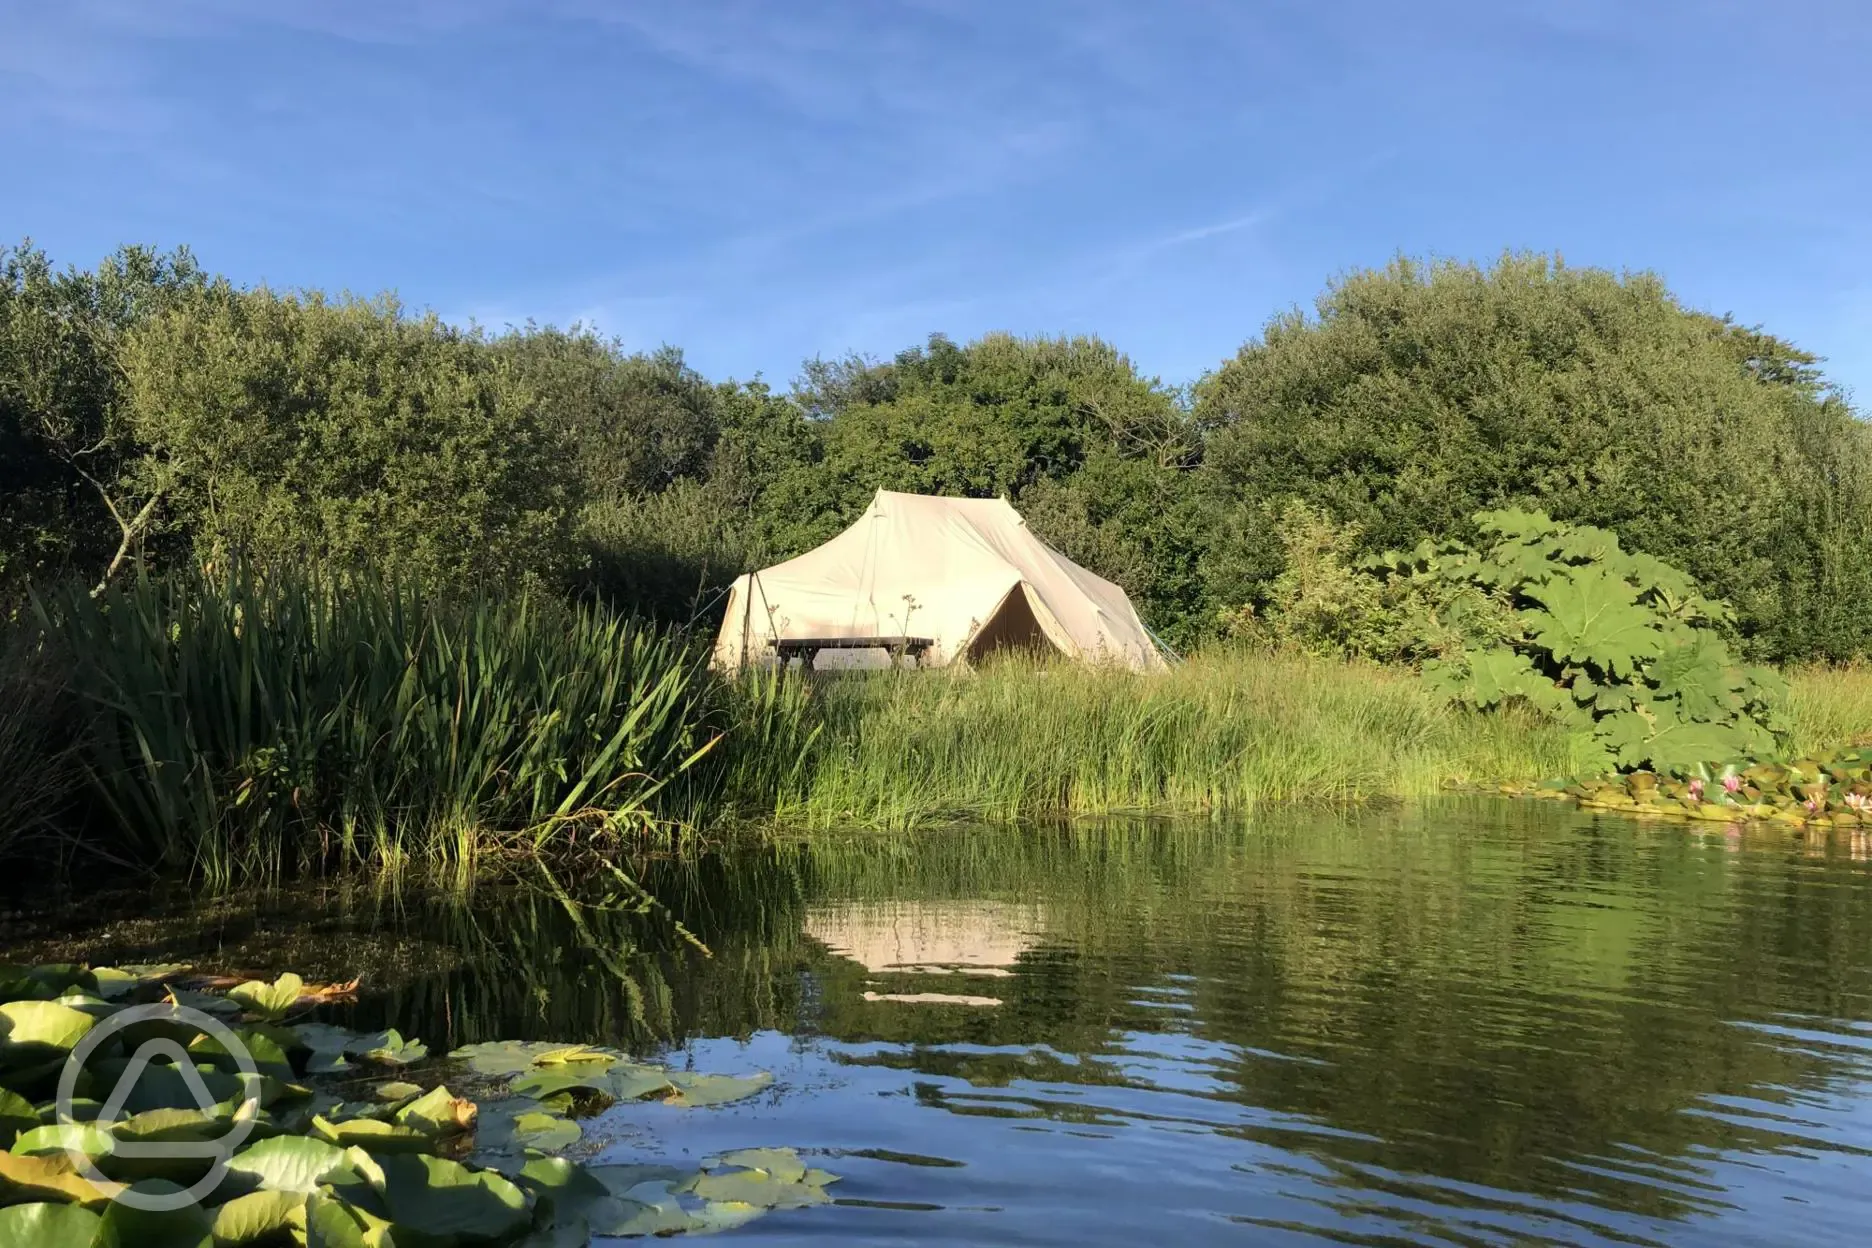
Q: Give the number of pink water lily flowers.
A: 4